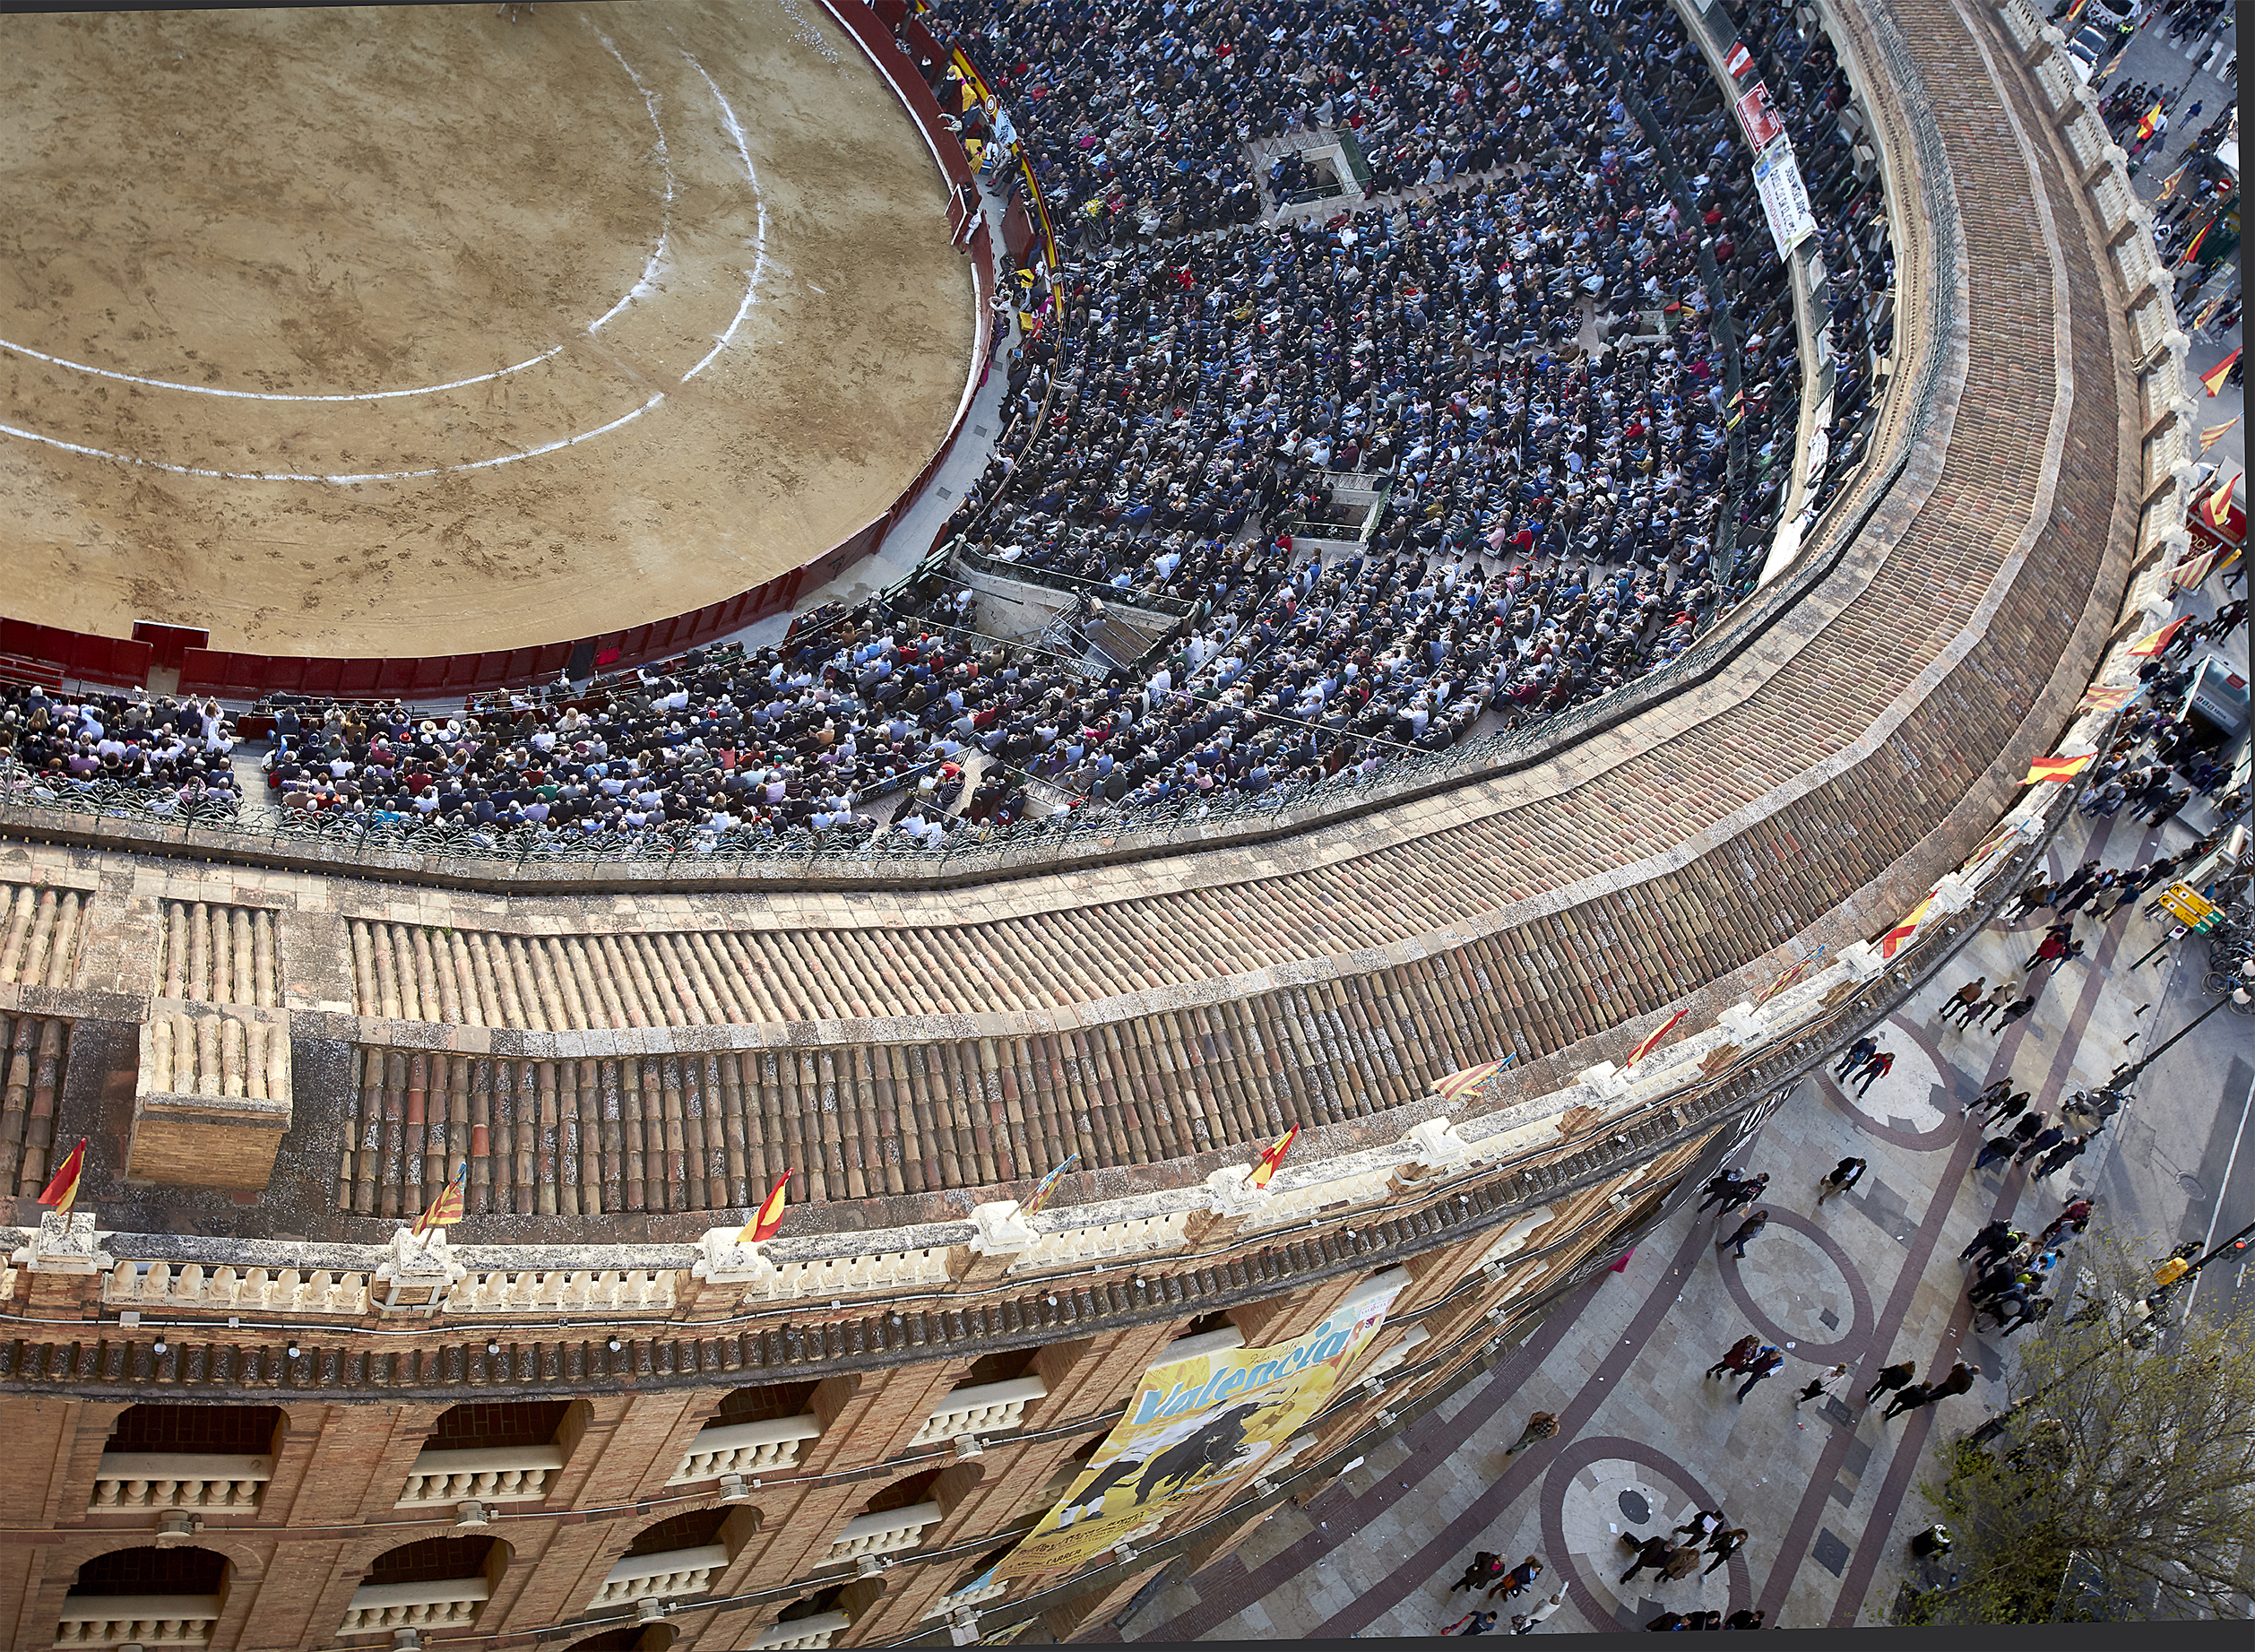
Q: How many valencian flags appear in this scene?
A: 11